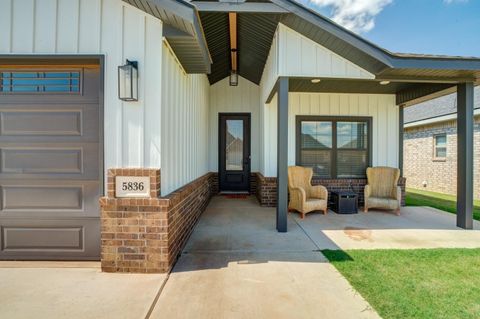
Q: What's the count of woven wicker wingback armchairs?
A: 2